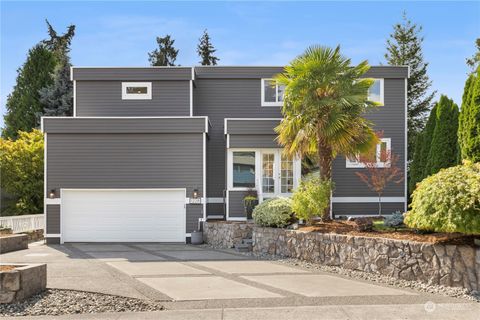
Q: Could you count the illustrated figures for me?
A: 0